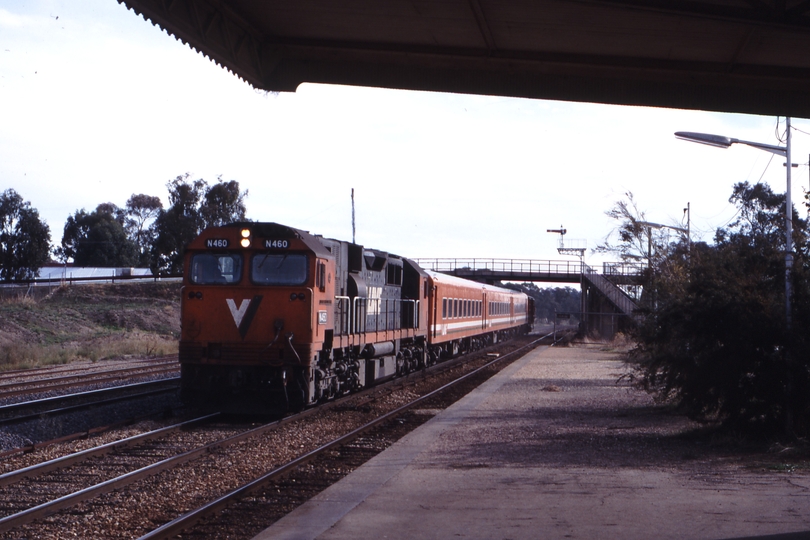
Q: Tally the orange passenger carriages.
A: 3